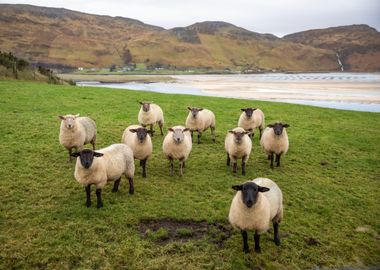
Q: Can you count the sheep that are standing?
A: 10